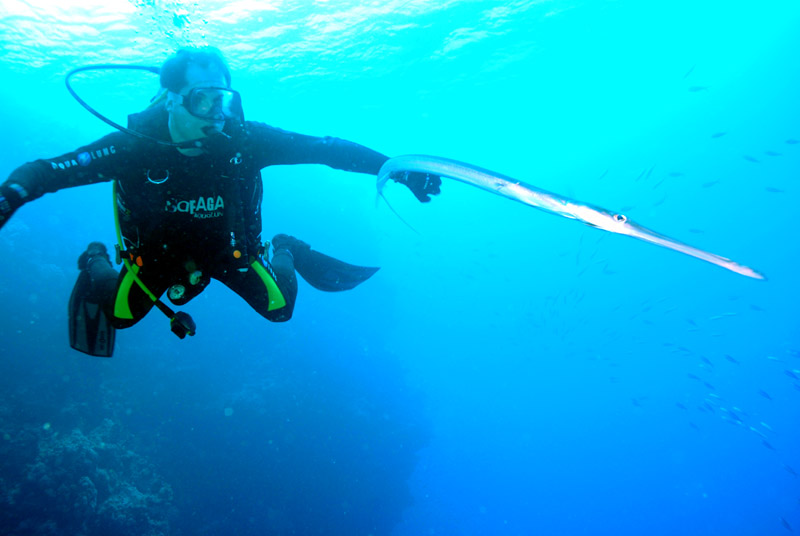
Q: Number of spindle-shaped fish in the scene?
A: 1